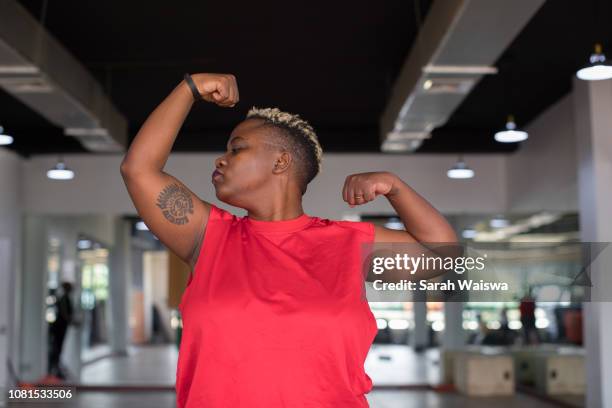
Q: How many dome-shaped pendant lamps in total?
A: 5